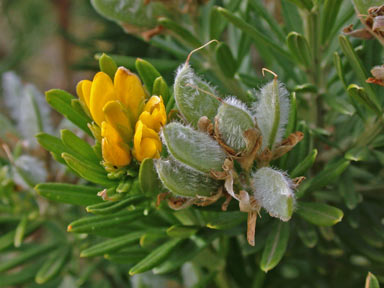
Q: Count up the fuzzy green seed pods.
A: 6